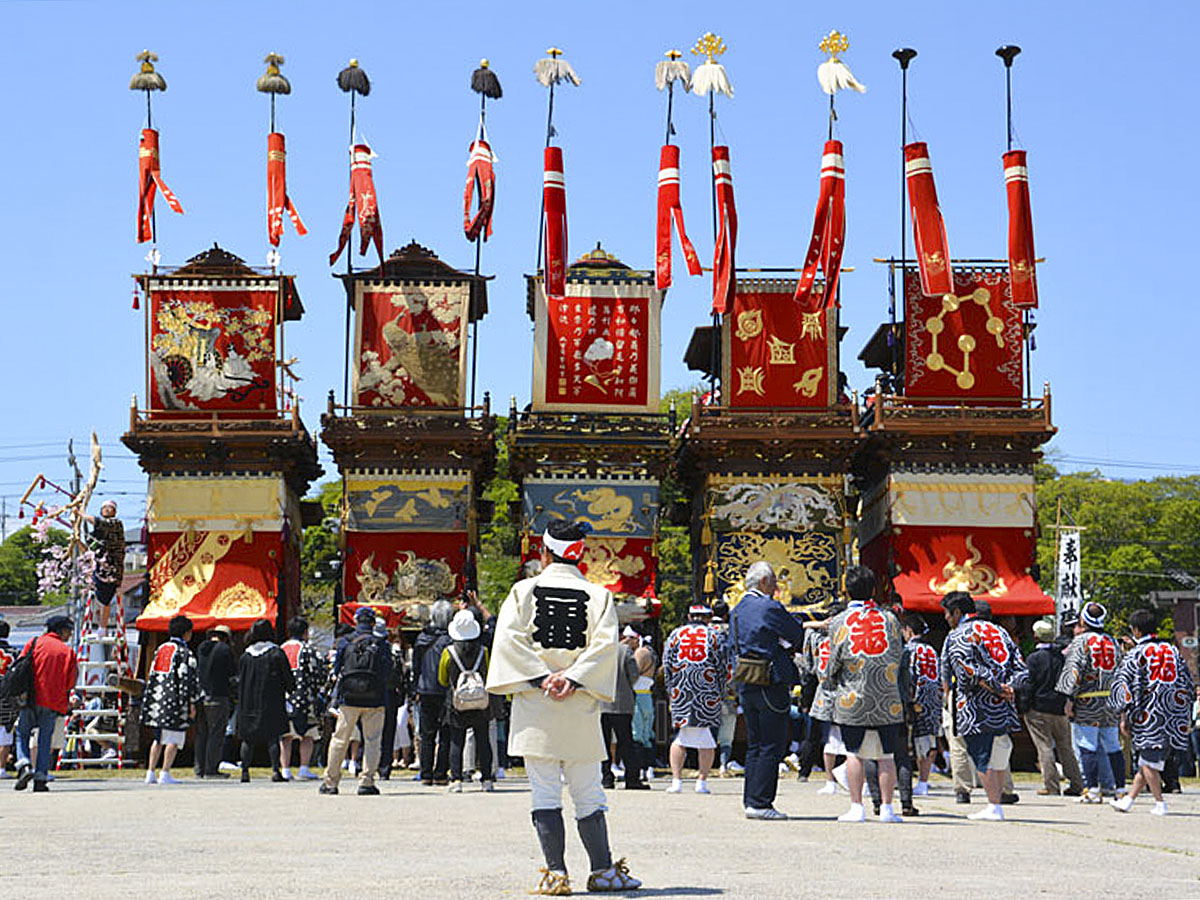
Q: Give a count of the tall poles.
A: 10